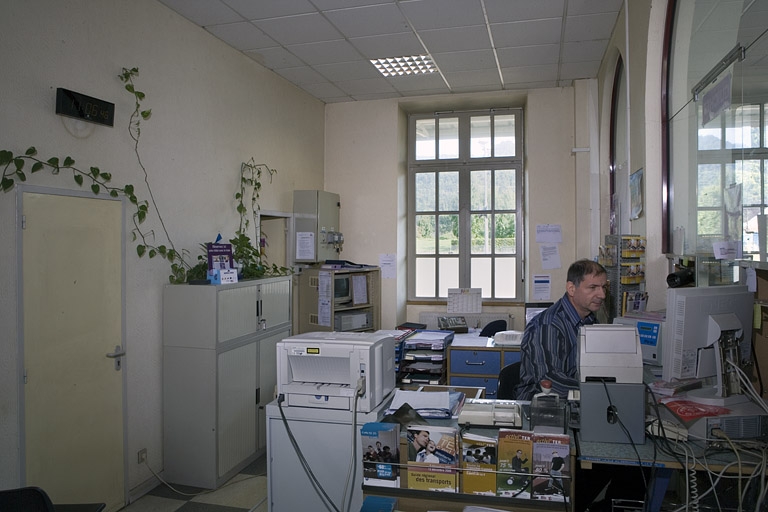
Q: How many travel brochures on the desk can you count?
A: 5